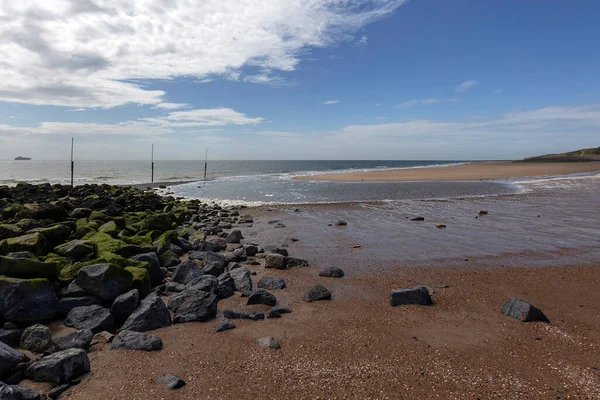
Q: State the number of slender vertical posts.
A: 3